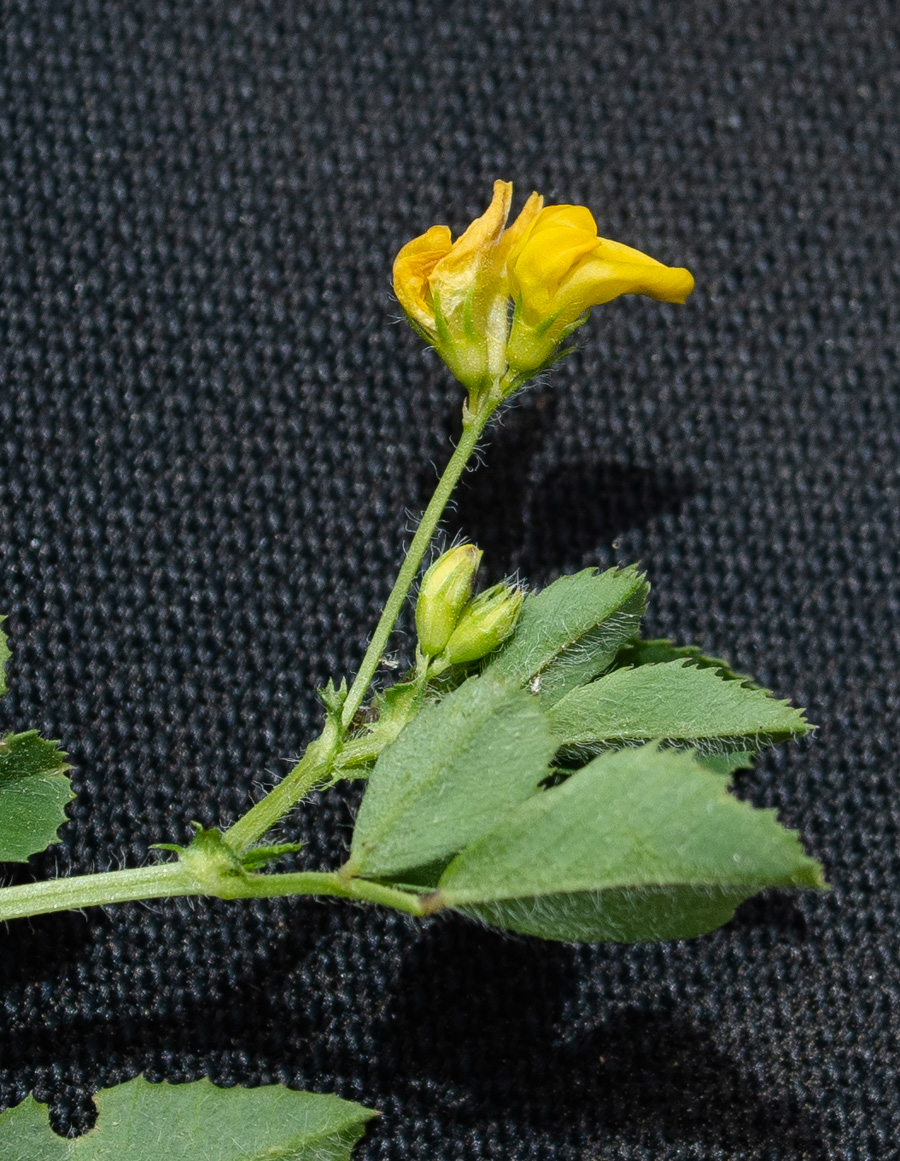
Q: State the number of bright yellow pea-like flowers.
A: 2